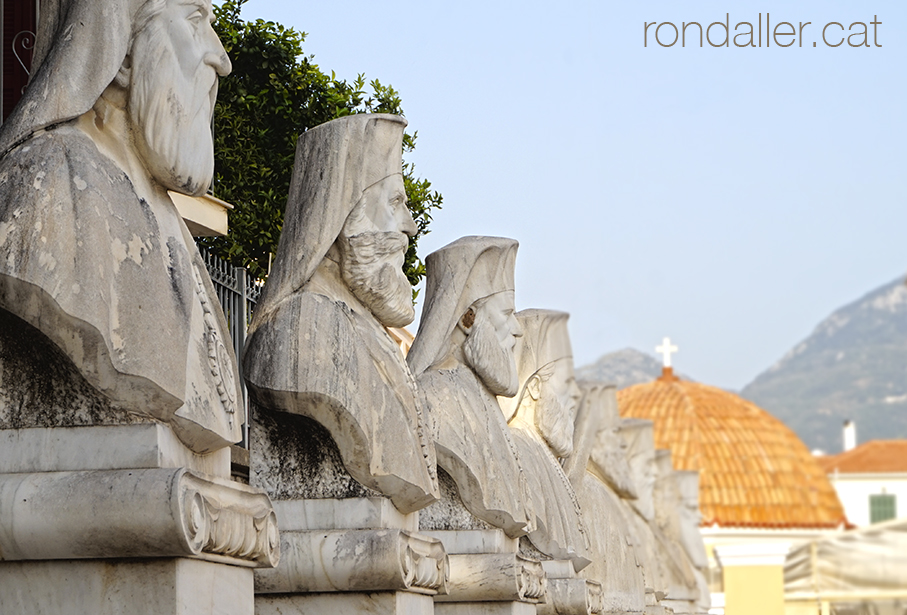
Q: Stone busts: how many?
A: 8